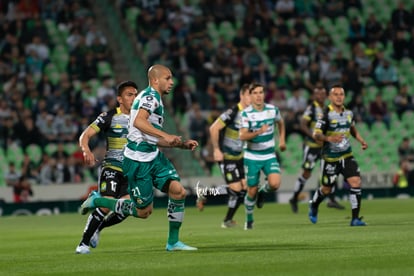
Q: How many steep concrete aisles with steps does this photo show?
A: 1